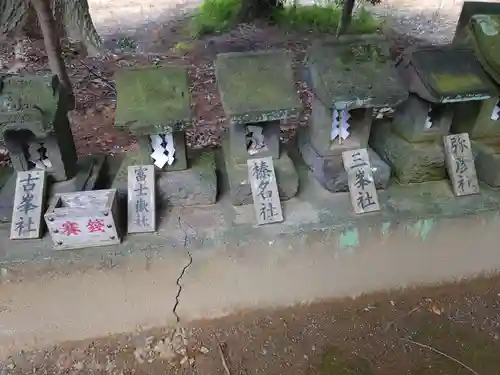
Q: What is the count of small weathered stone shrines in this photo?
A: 6